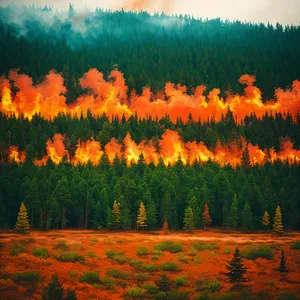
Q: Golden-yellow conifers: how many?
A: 5